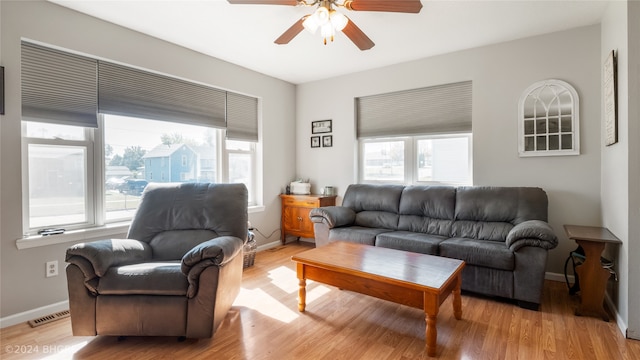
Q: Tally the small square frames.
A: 2